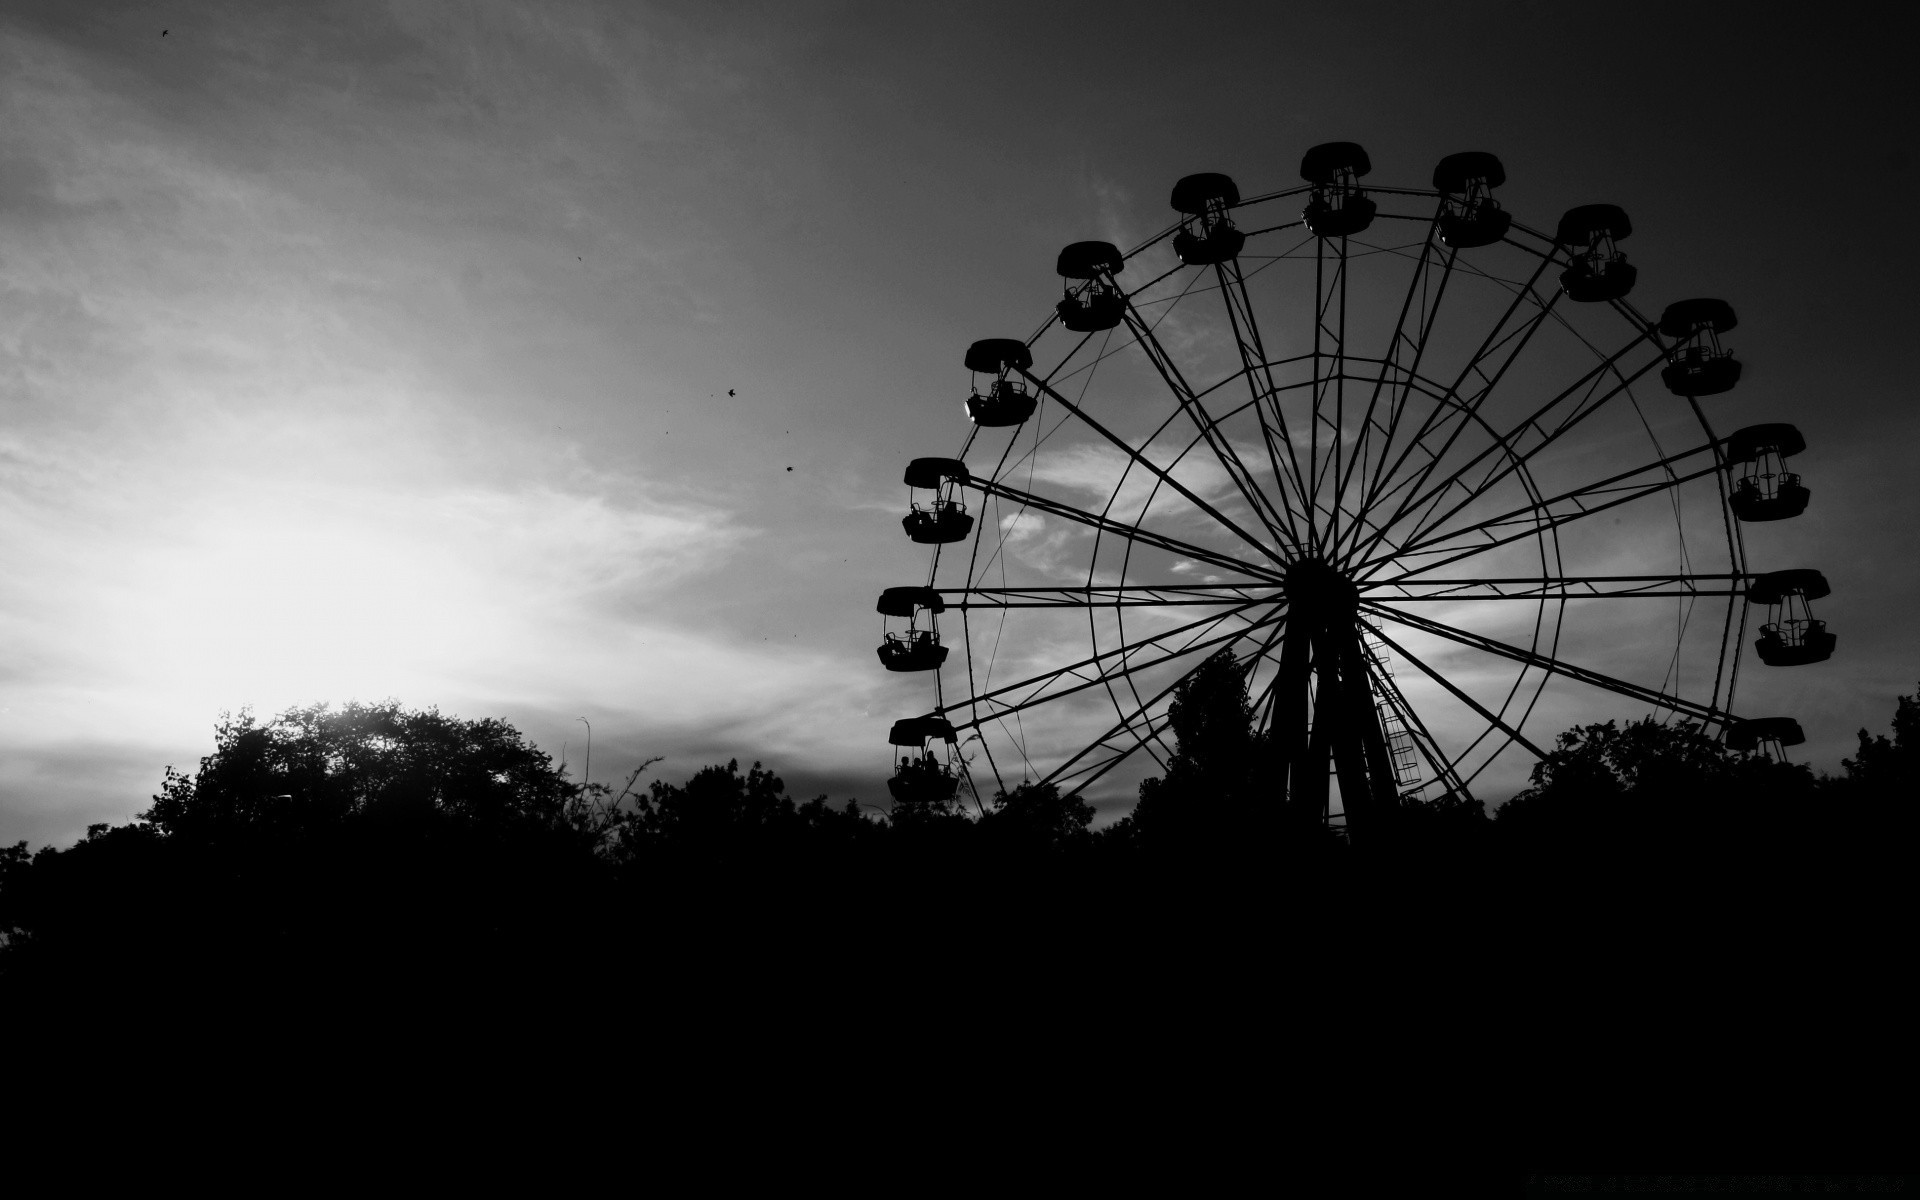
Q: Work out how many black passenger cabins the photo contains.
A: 13